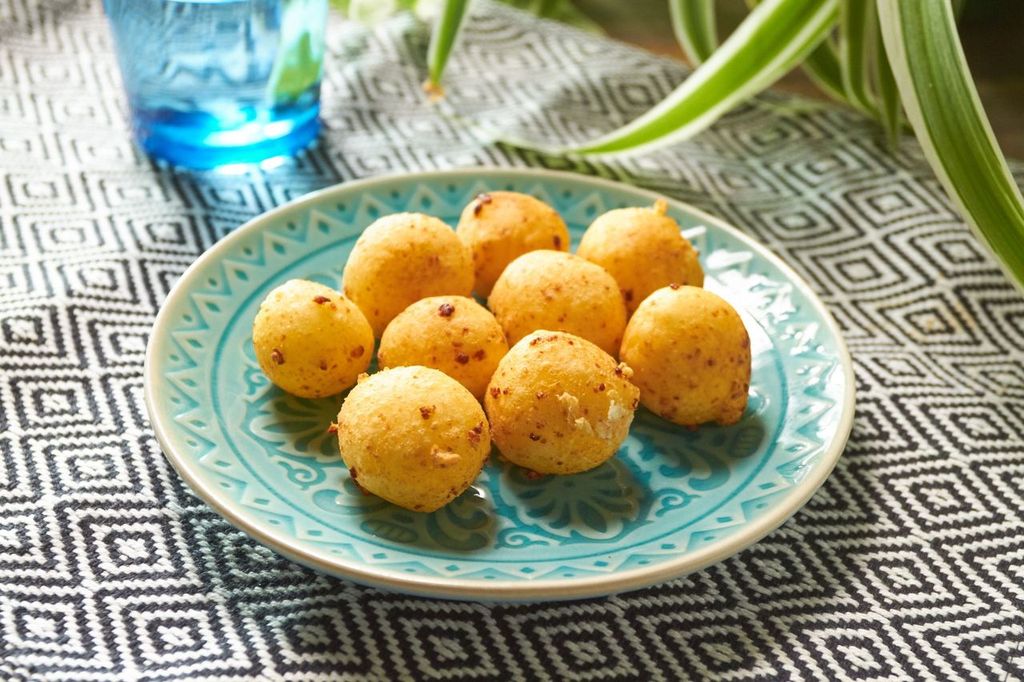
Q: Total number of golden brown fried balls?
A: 9